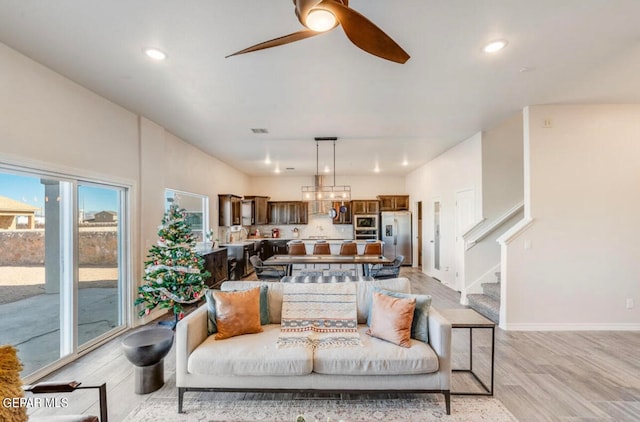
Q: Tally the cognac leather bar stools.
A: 4